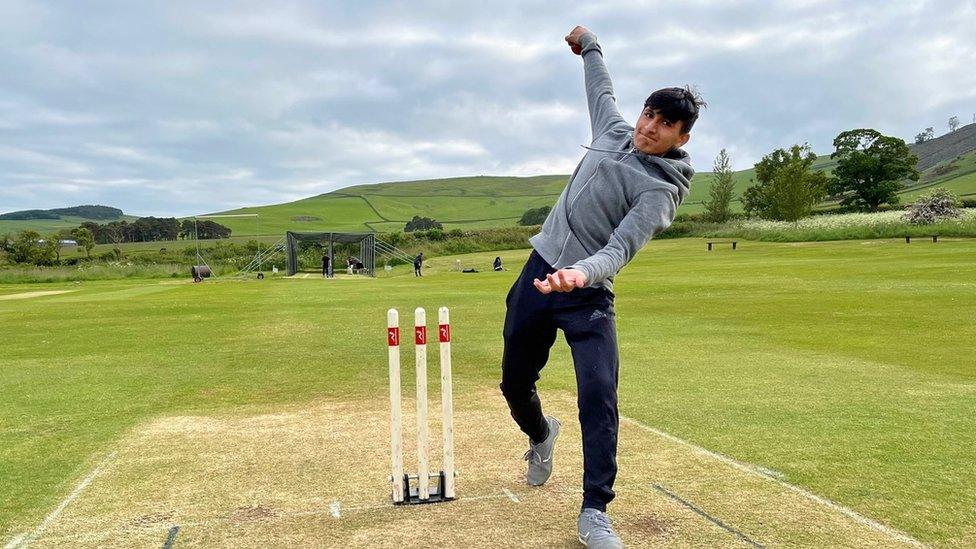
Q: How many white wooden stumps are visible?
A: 3